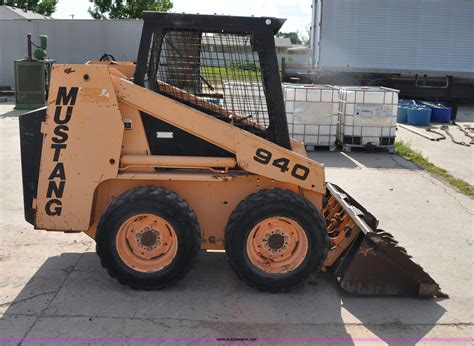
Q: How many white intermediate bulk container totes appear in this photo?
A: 3